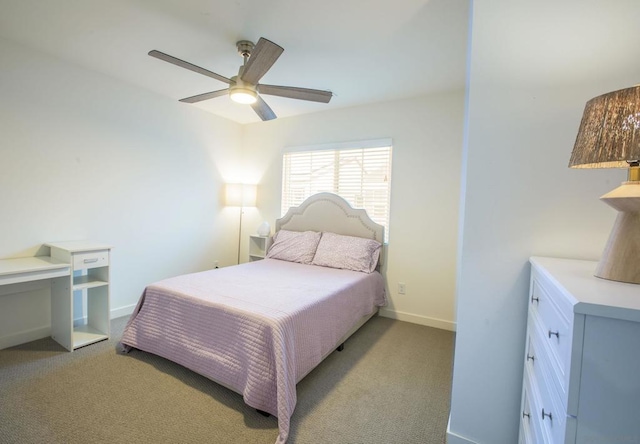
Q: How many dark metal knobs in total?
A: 5